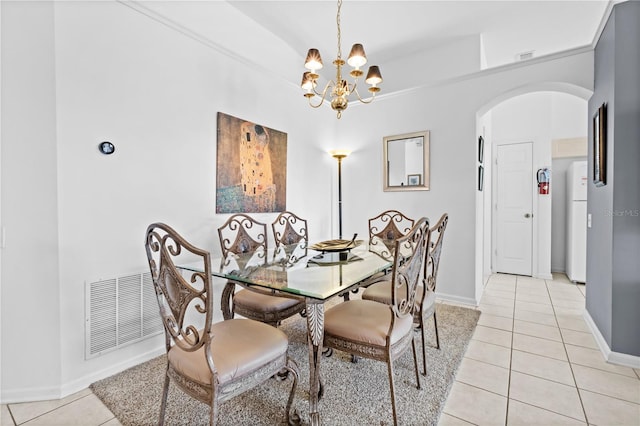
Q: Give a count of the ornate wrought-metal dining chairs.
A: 6